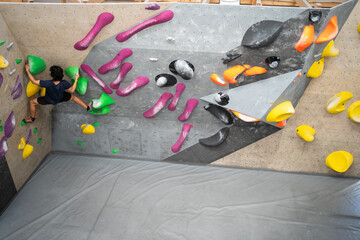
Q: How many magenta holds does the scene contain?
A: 10